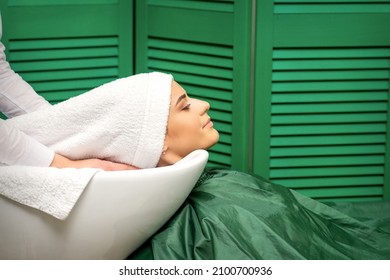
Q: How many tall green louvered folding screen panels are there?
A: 3